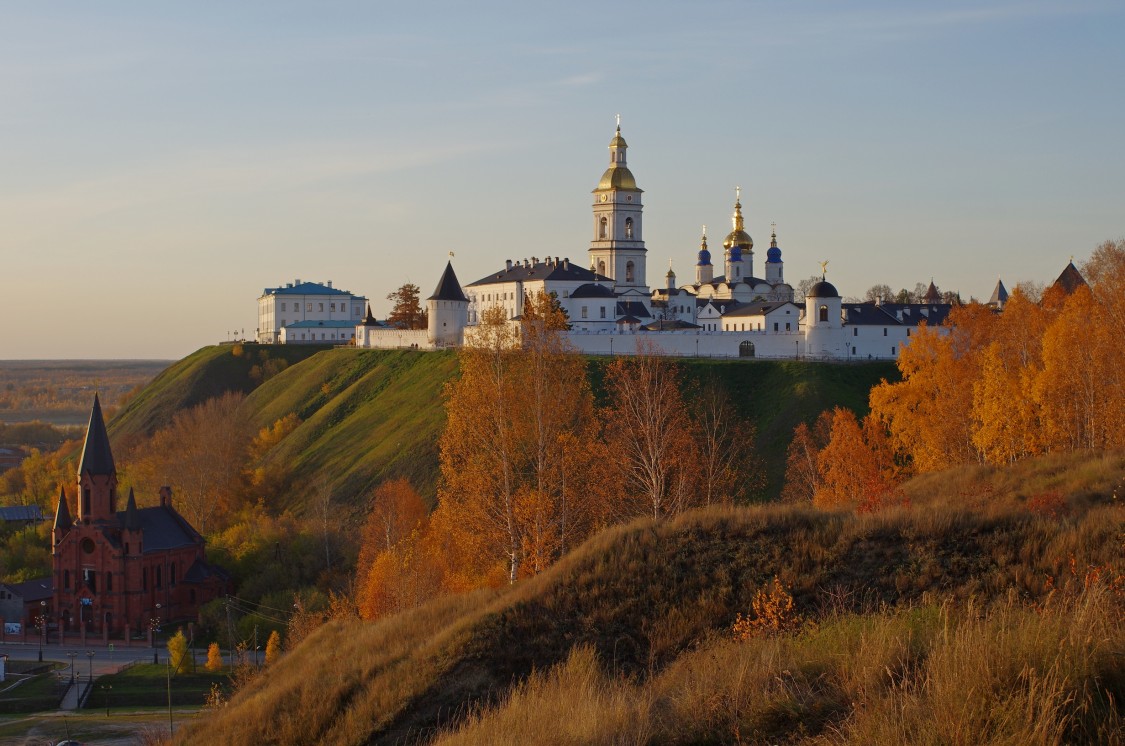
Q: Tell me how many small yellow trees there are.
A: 3